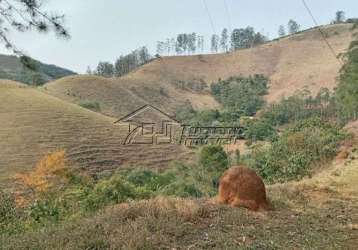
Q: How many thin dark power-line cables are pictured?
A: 3